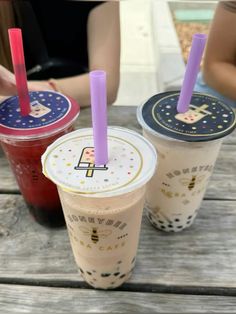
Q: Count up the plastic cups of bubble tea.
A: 3